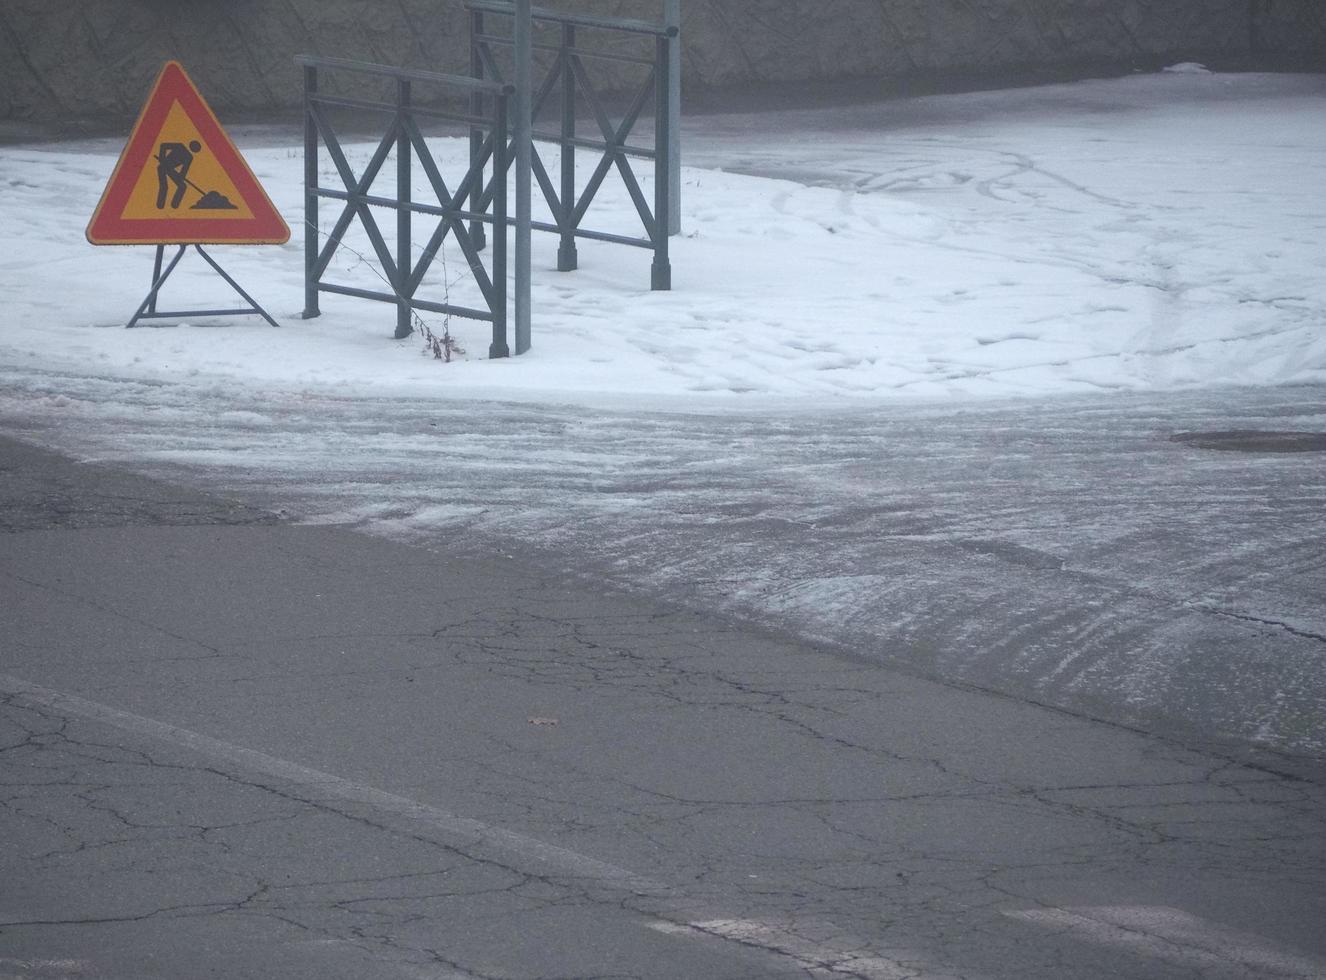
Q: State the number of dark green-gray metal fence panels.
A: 2